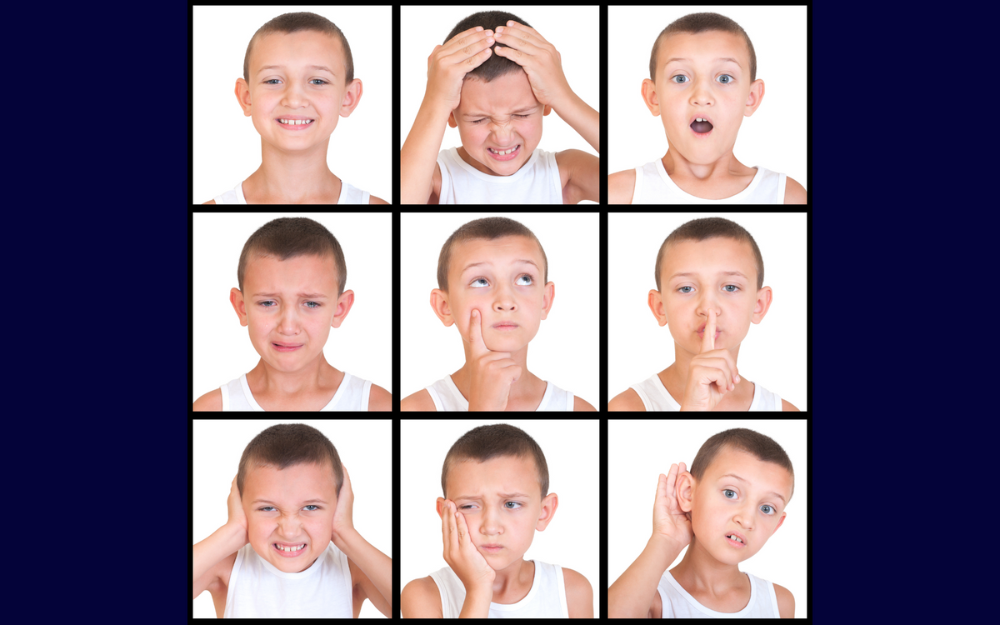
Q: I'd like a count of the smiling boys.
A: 1